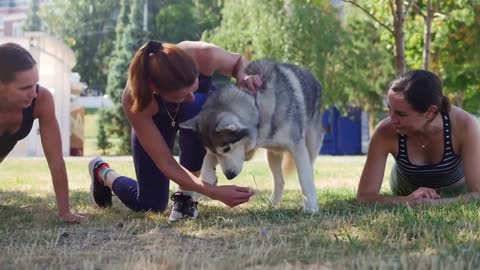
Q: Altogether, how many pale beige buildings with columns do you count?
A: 1